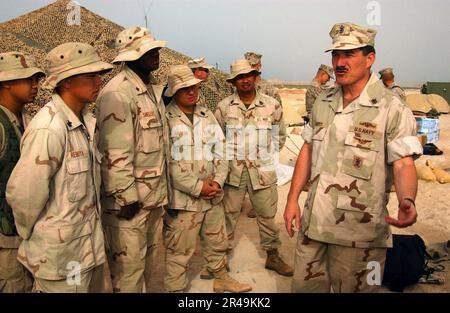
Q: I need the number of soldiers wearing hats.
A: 10